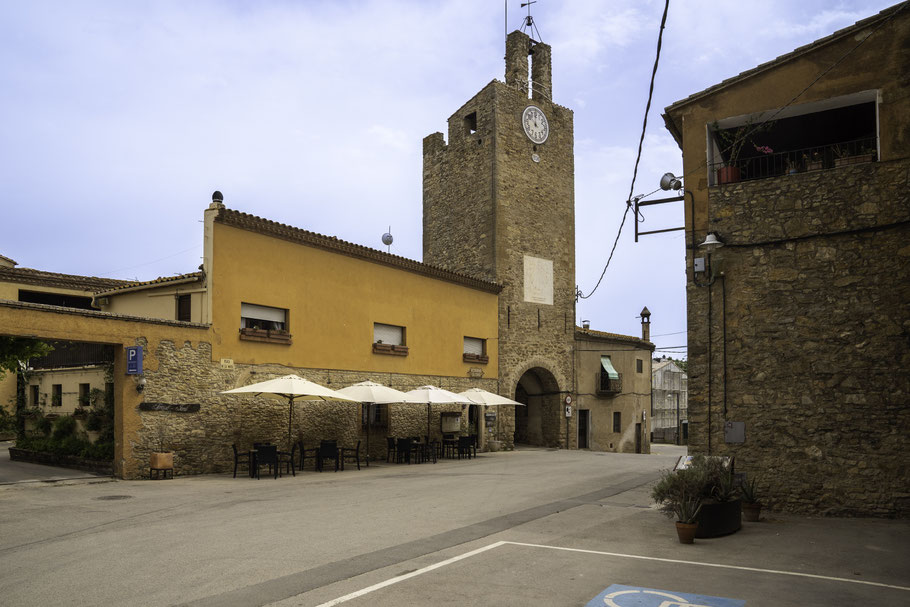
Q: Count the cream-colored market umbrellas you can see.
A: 4